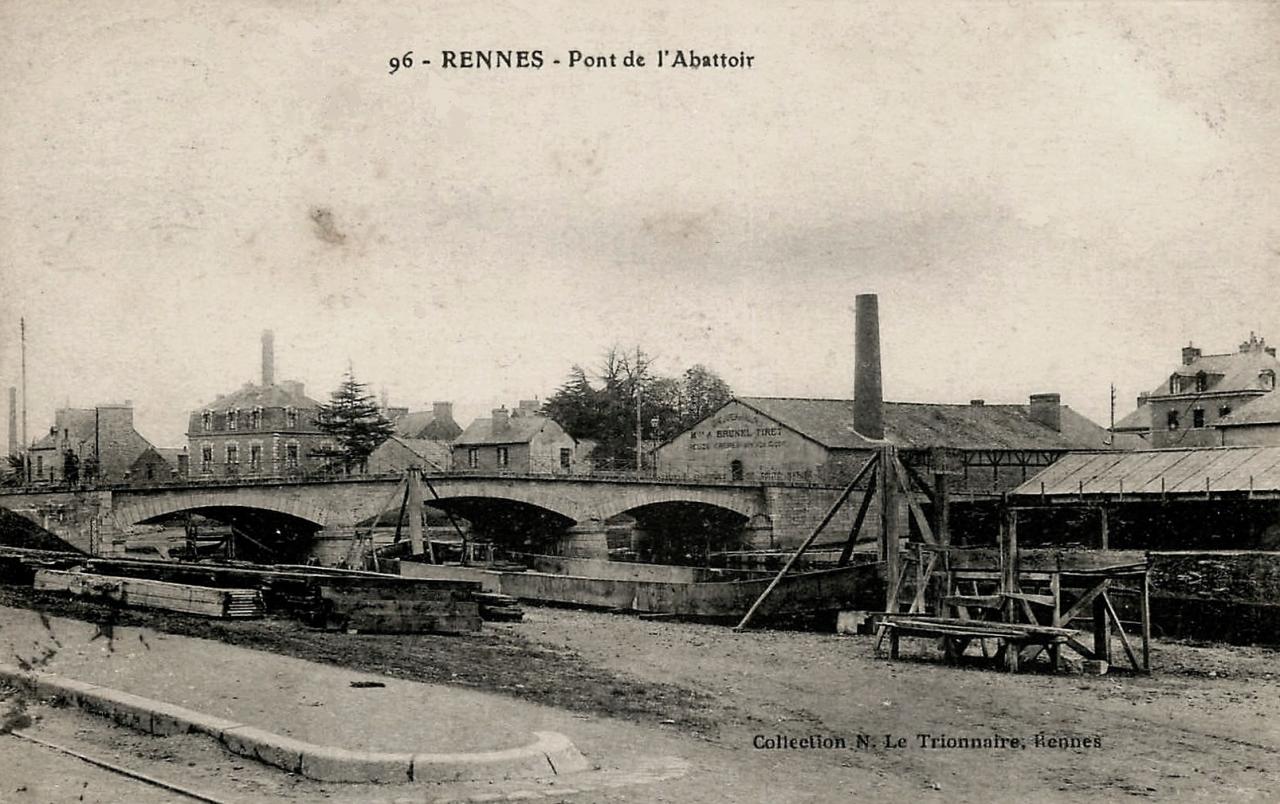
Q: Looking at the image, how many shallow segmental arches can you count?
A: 3